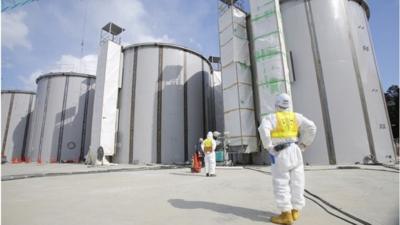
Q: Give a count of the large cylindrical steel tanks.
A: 4